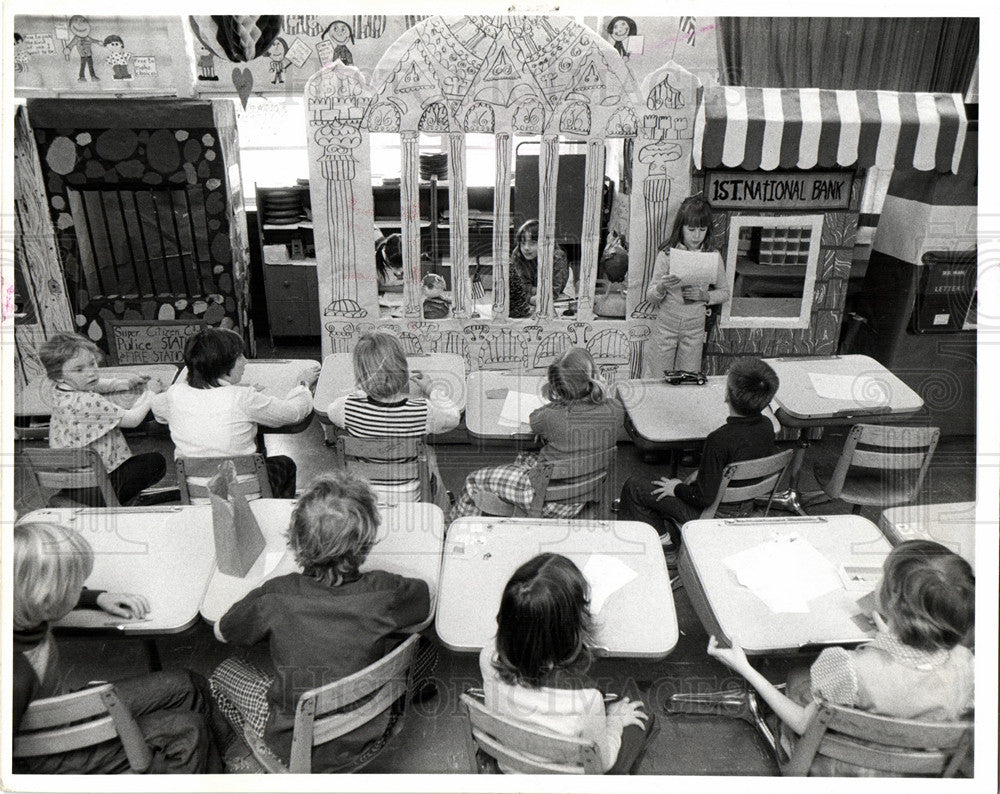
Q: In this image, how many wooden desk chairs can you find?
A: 10